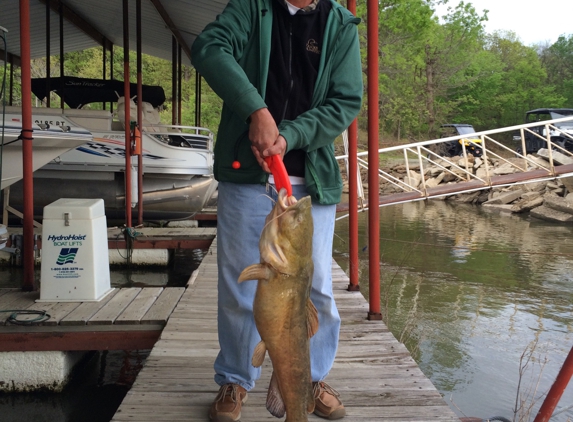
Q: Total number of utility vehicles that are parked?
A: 2